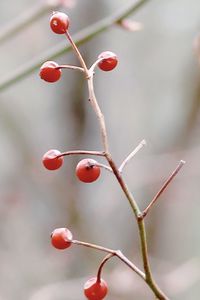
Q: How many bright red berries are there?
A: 7